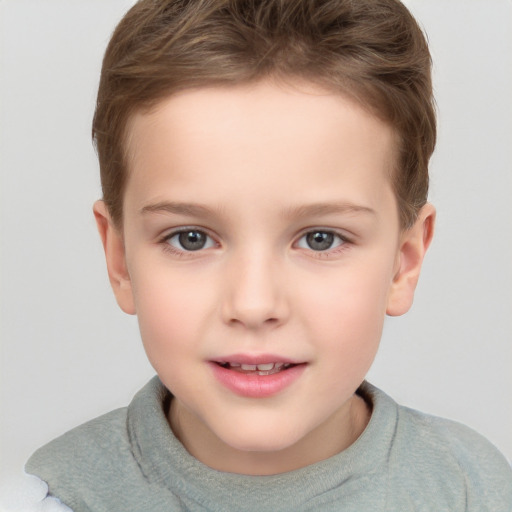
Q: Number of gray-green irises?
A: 2